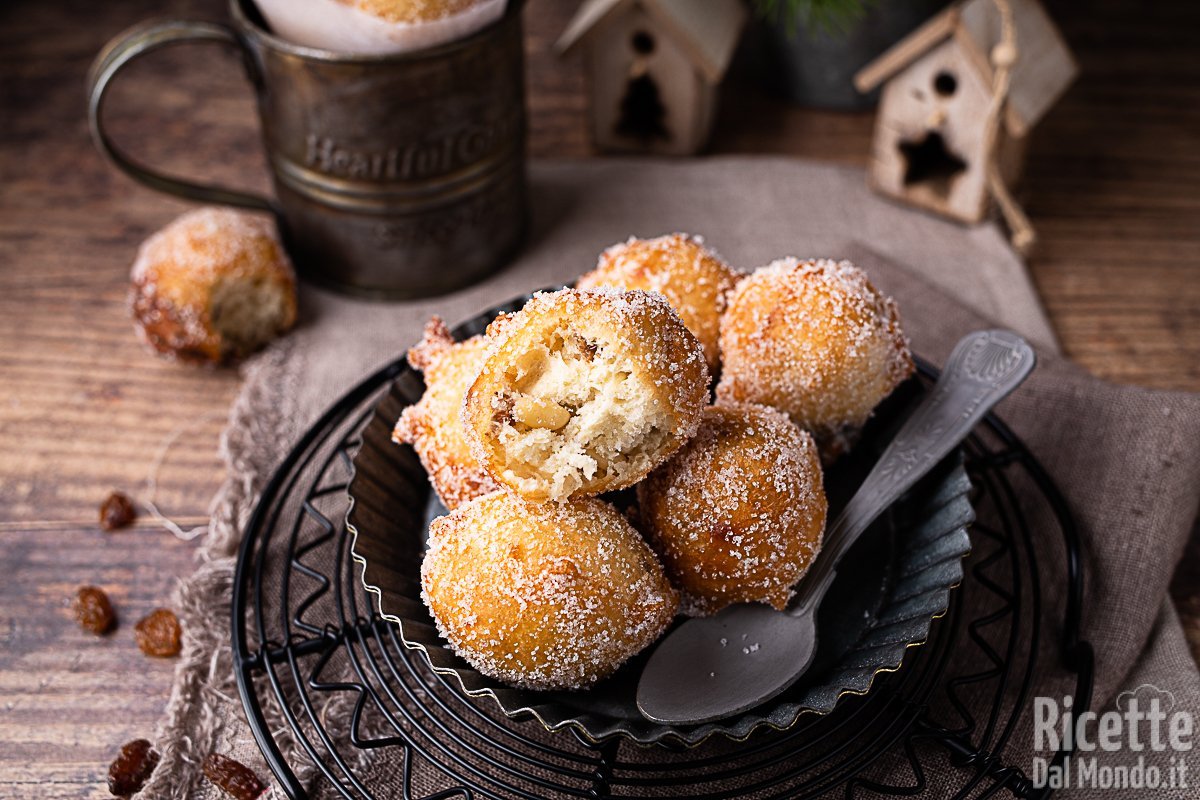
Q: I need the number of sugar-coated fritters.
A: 8